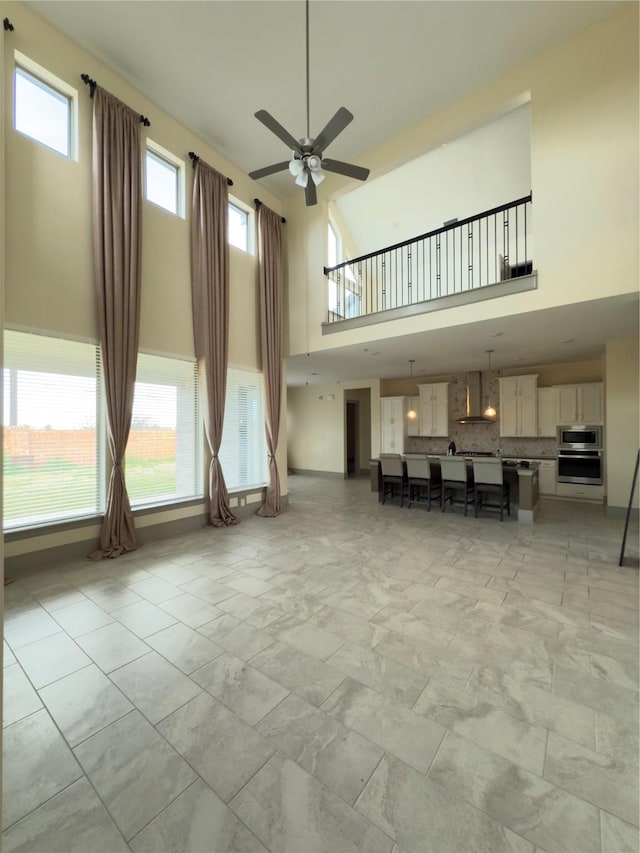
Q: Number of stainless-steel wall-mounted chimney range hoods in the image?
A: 1